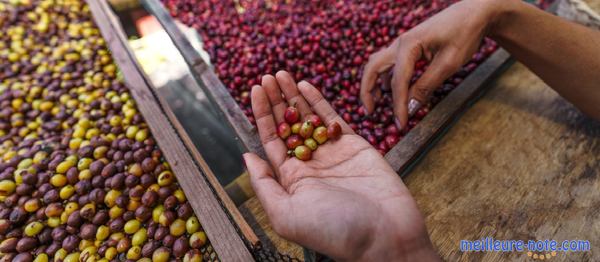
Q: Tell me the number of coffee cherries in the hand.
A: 10